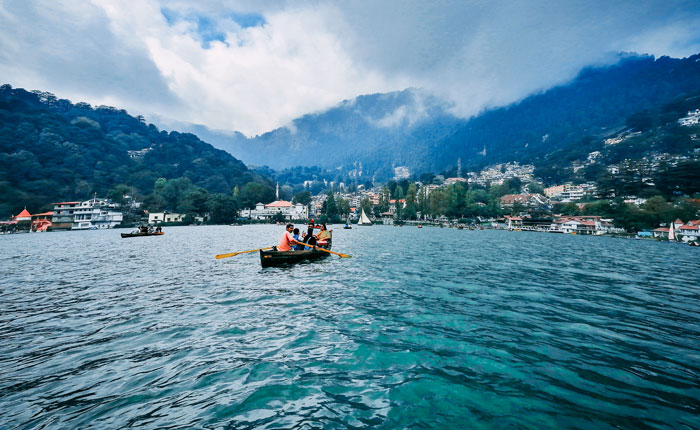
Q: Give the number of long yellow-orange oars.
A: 2